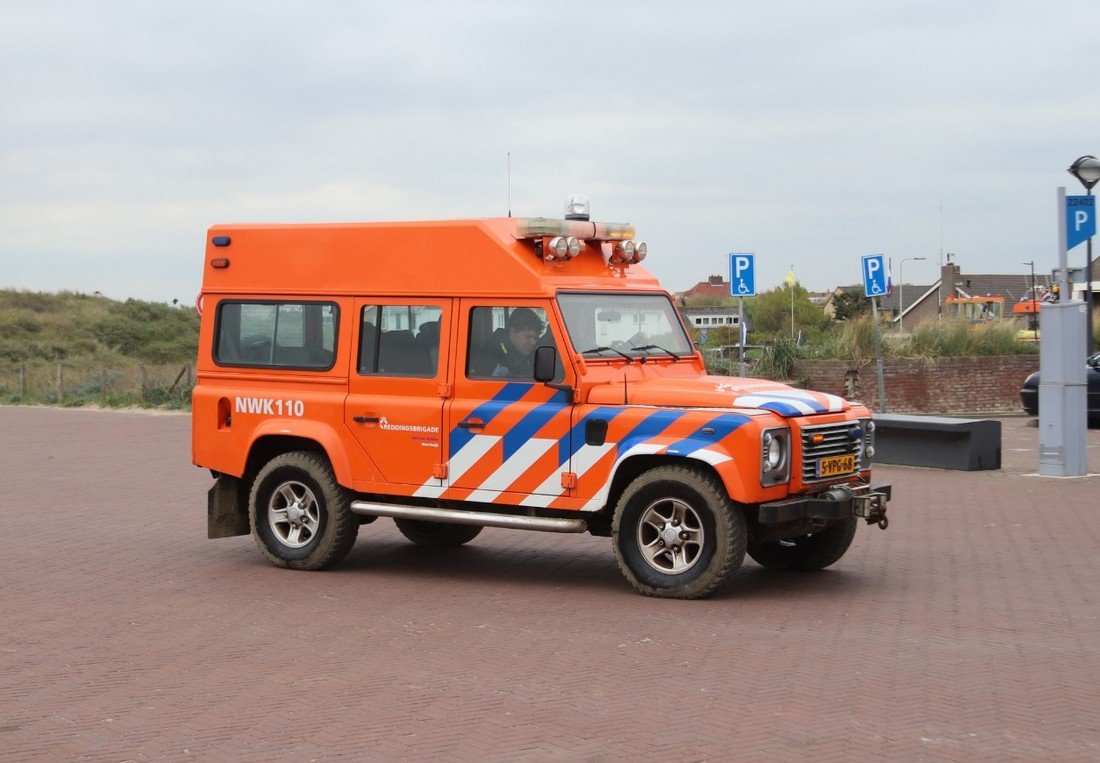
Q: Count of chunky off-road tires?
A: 4